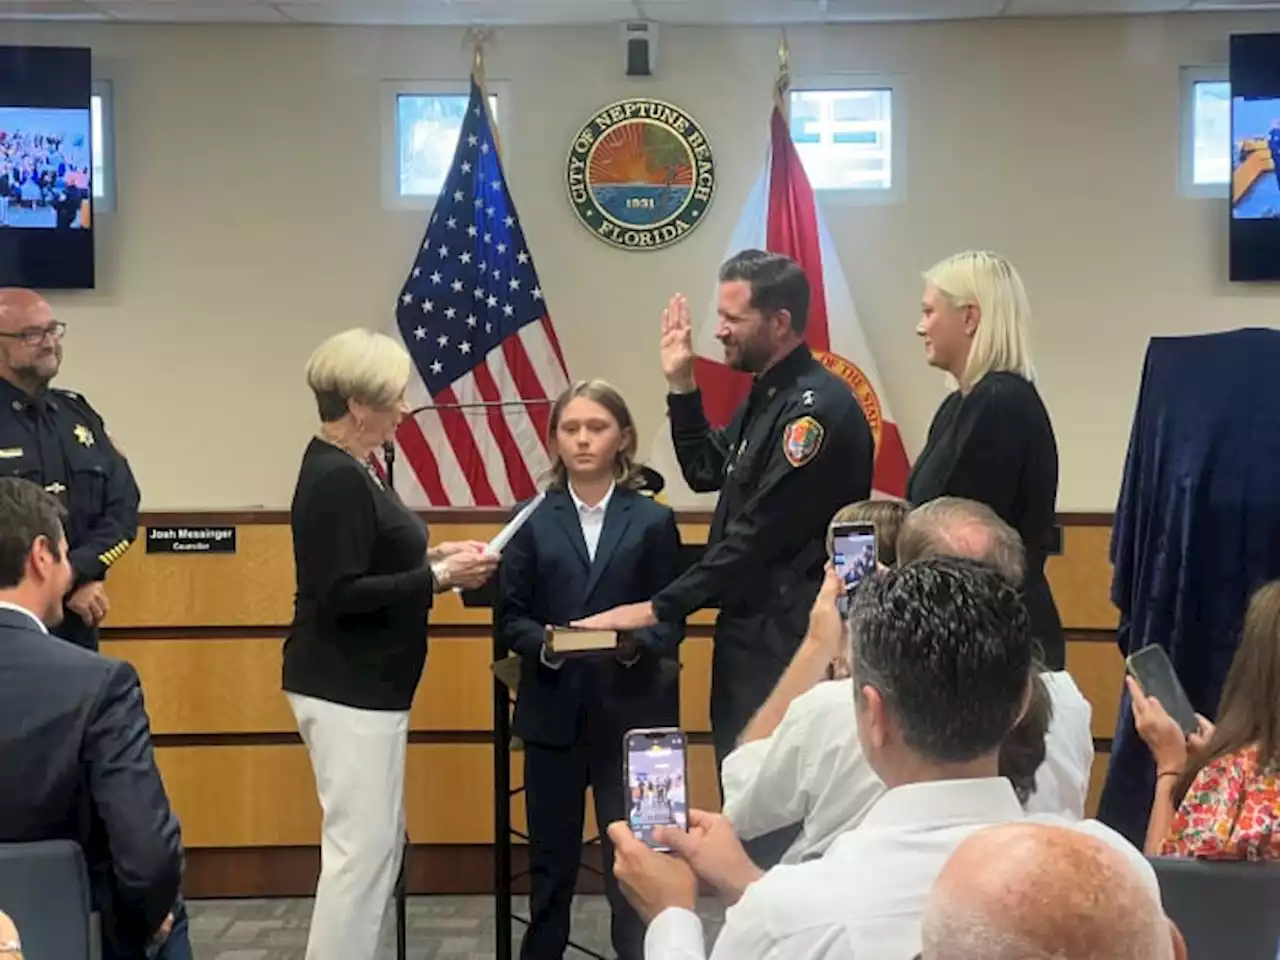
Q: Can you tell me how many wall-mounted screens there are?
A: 2